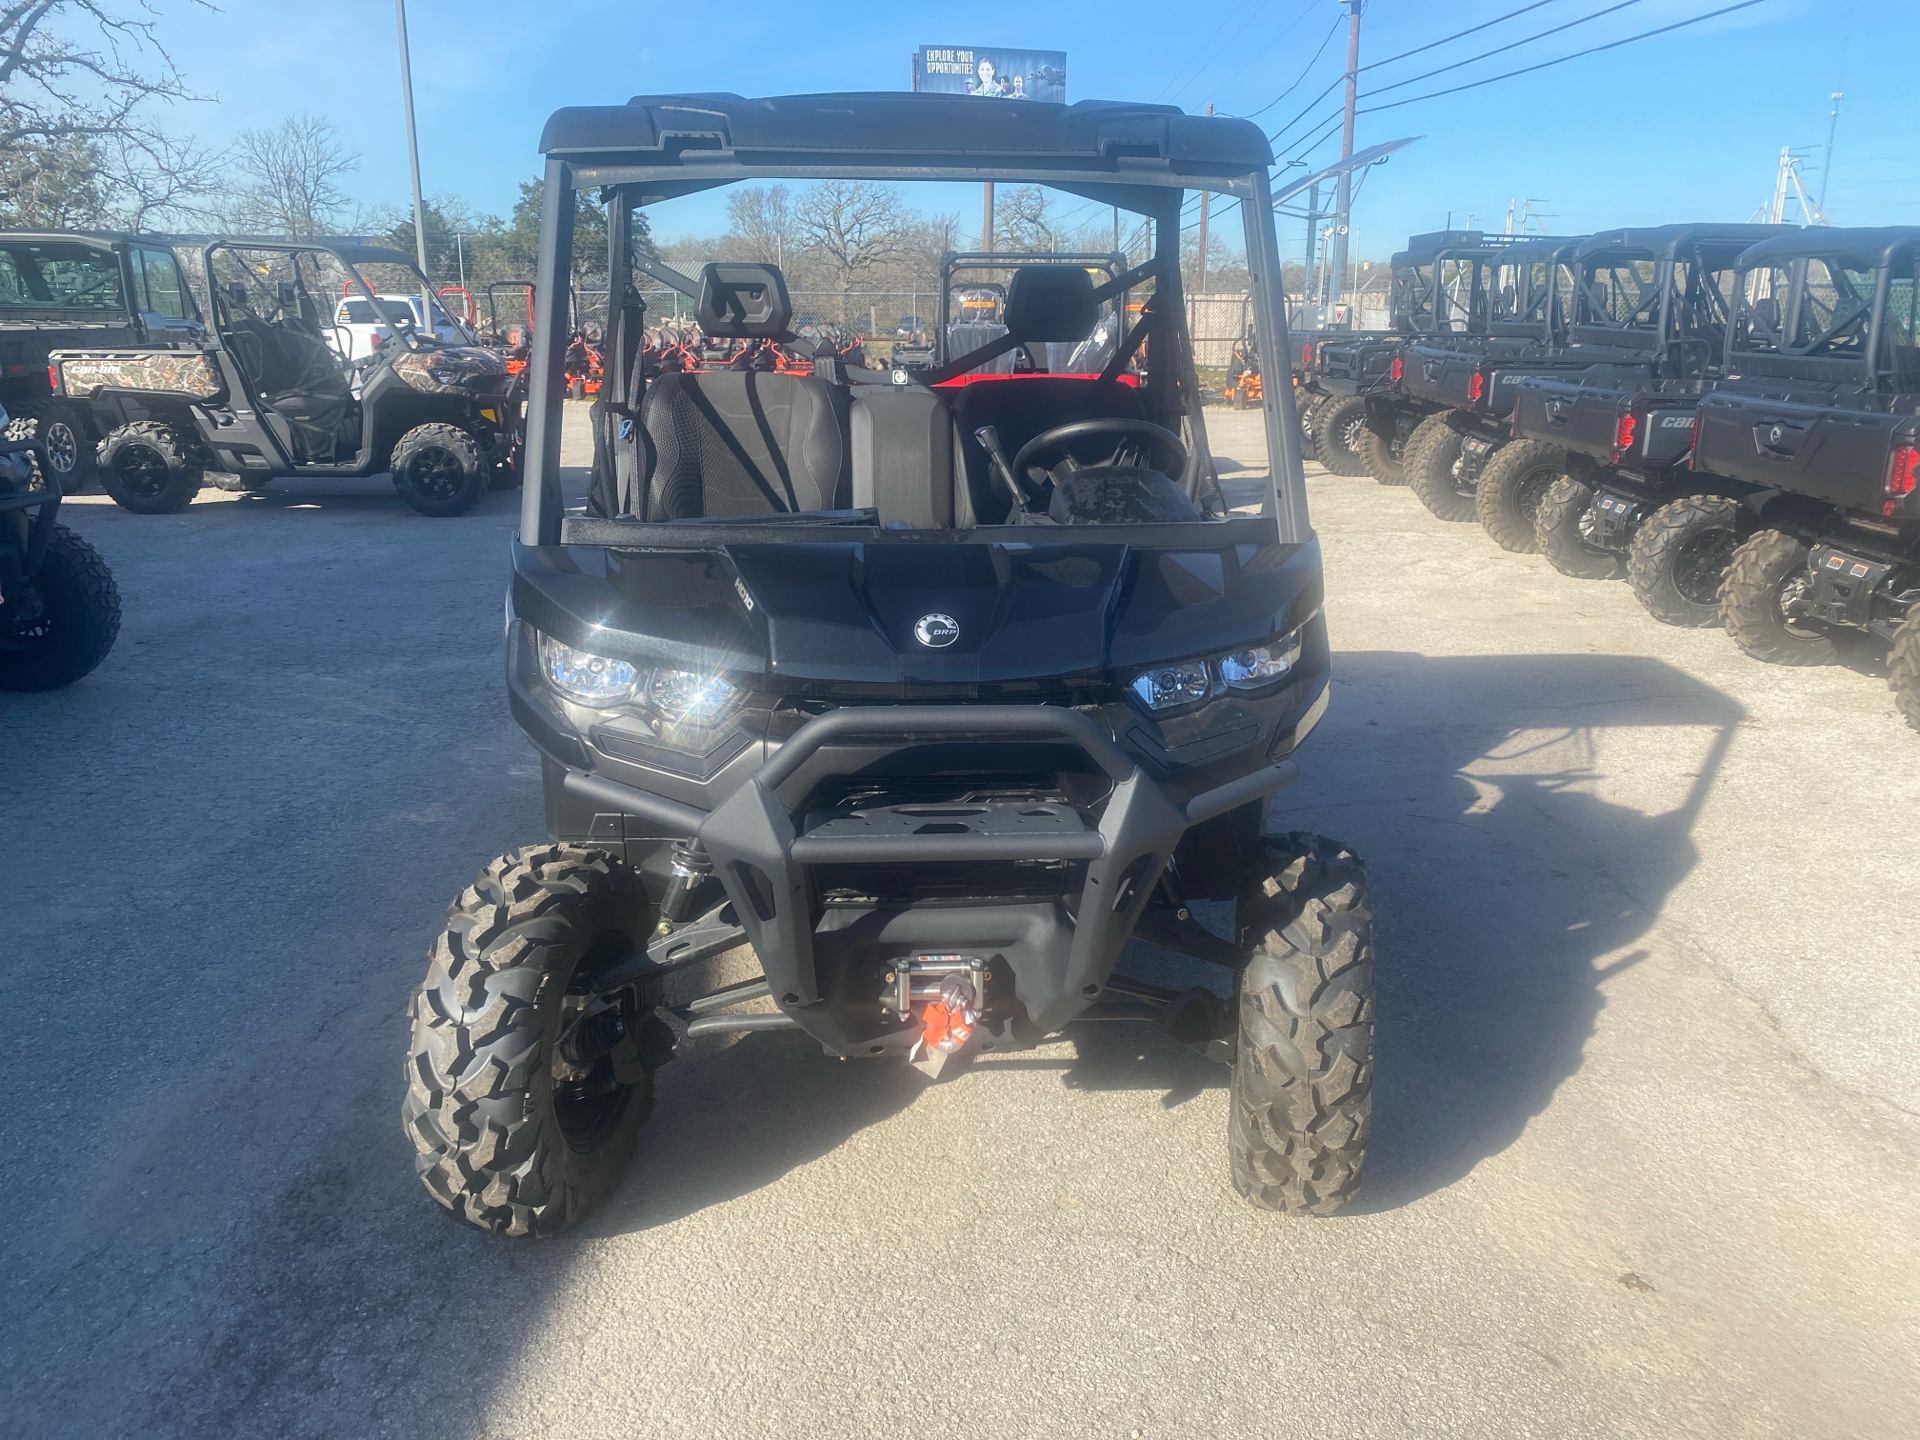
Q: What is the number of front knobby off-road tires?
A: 2